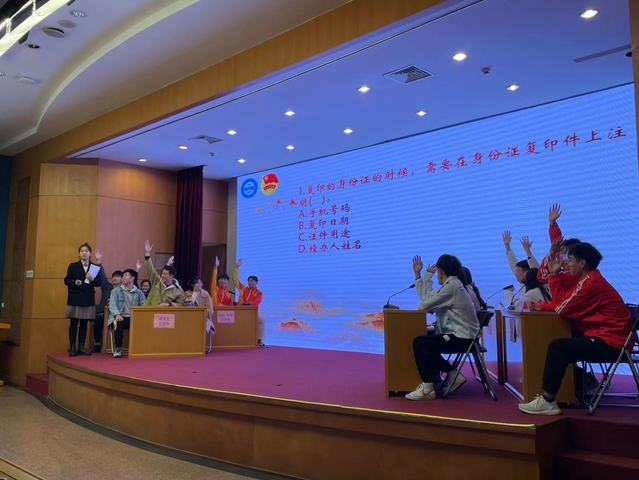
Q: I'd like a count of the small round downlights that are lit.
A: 12